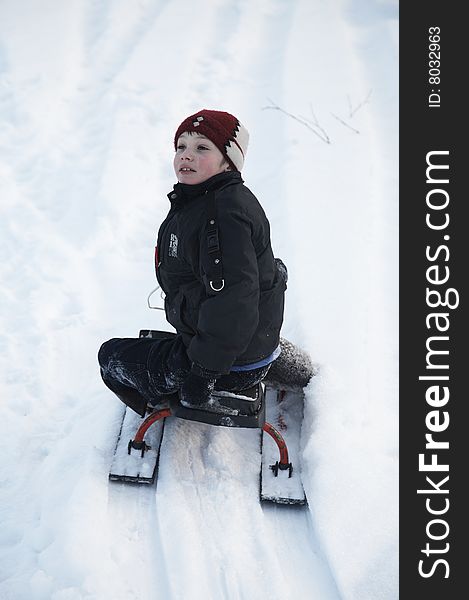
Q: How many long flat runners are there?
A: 2